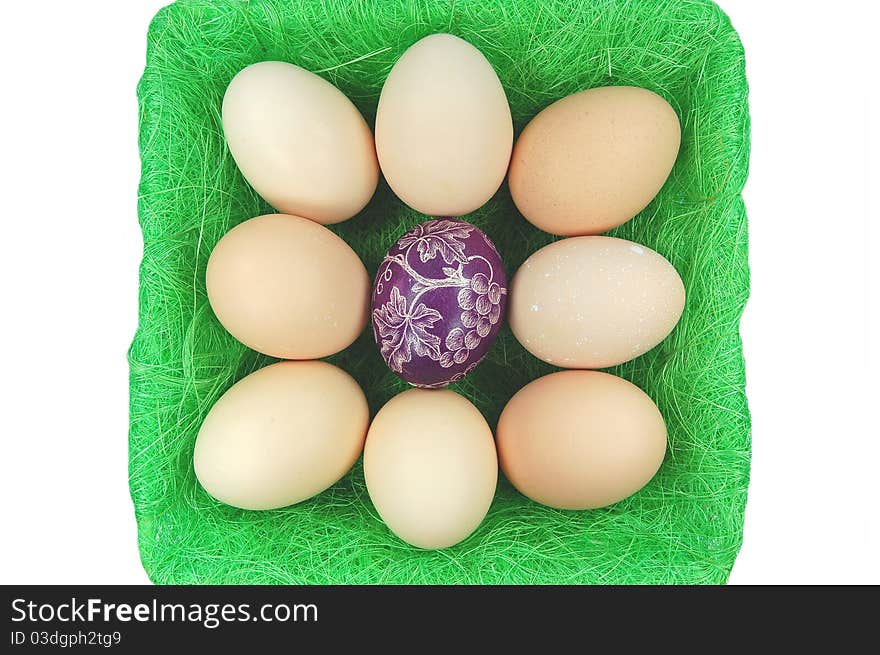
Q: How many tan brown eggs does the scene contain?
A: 8